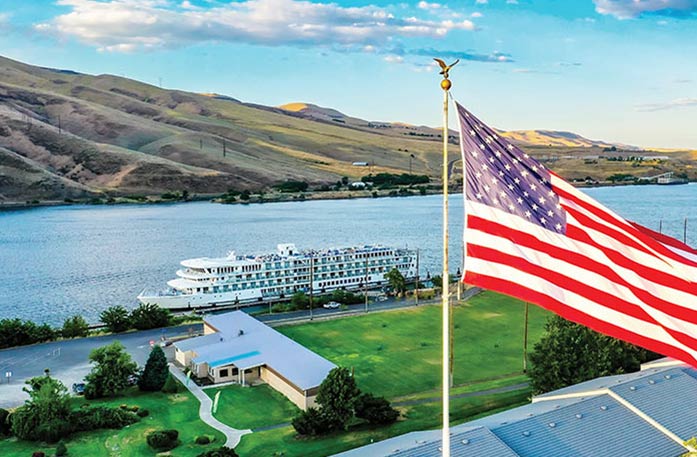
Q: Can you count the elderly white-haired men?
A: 0